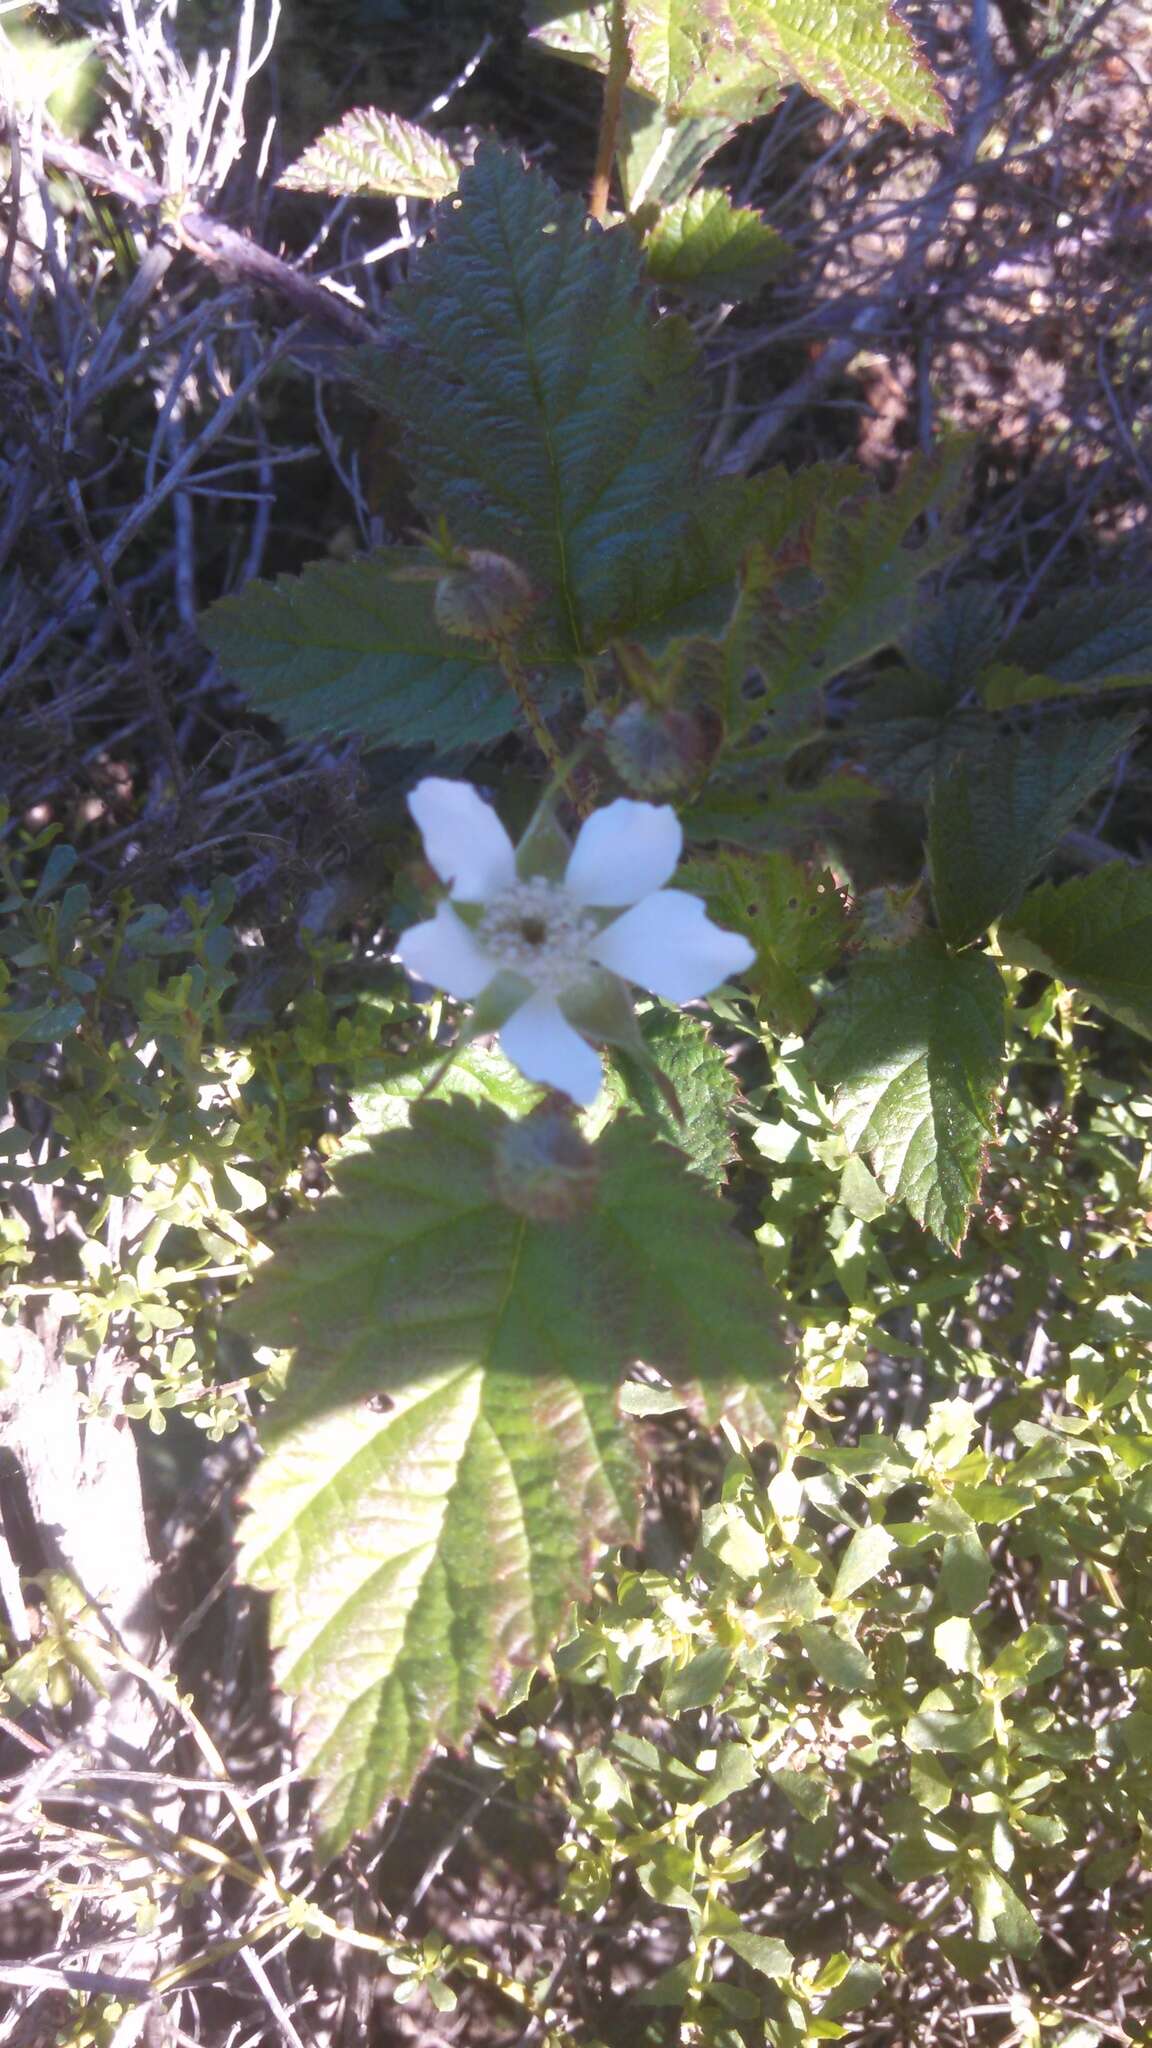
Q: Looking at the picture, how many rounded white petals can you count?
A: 5